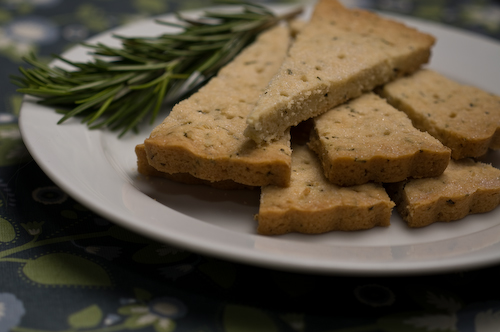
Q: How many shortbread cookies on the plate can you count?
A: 7